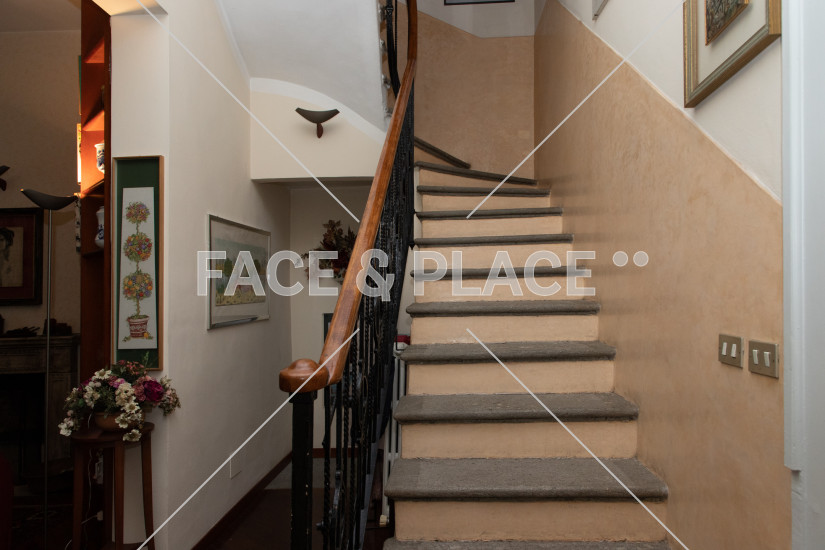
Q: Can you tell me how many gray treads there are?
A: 11